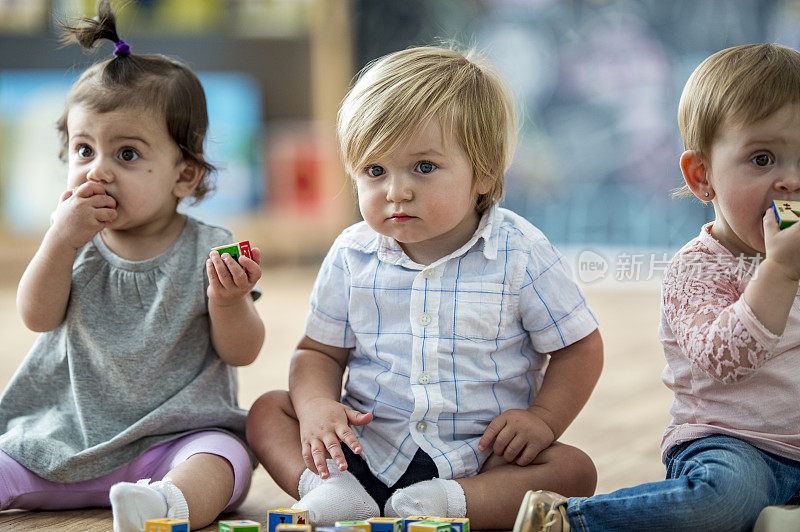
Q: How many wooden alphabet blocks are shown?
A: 12